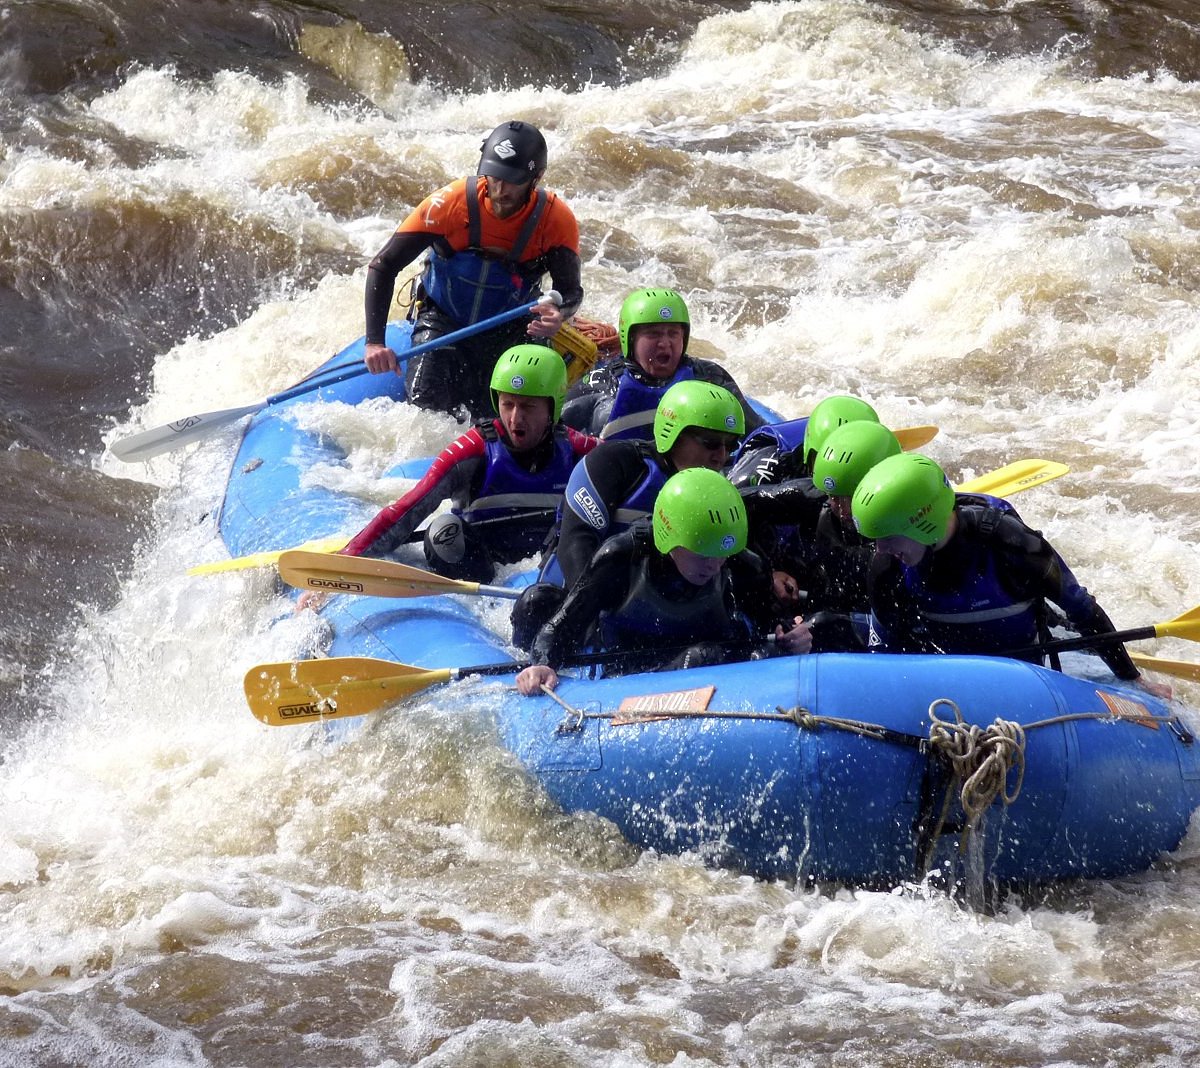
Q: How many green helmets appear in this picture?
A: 7